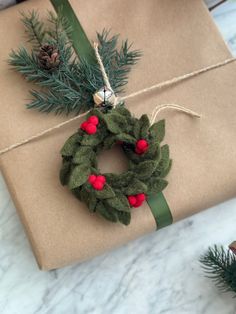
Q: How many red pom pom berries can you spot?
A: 11